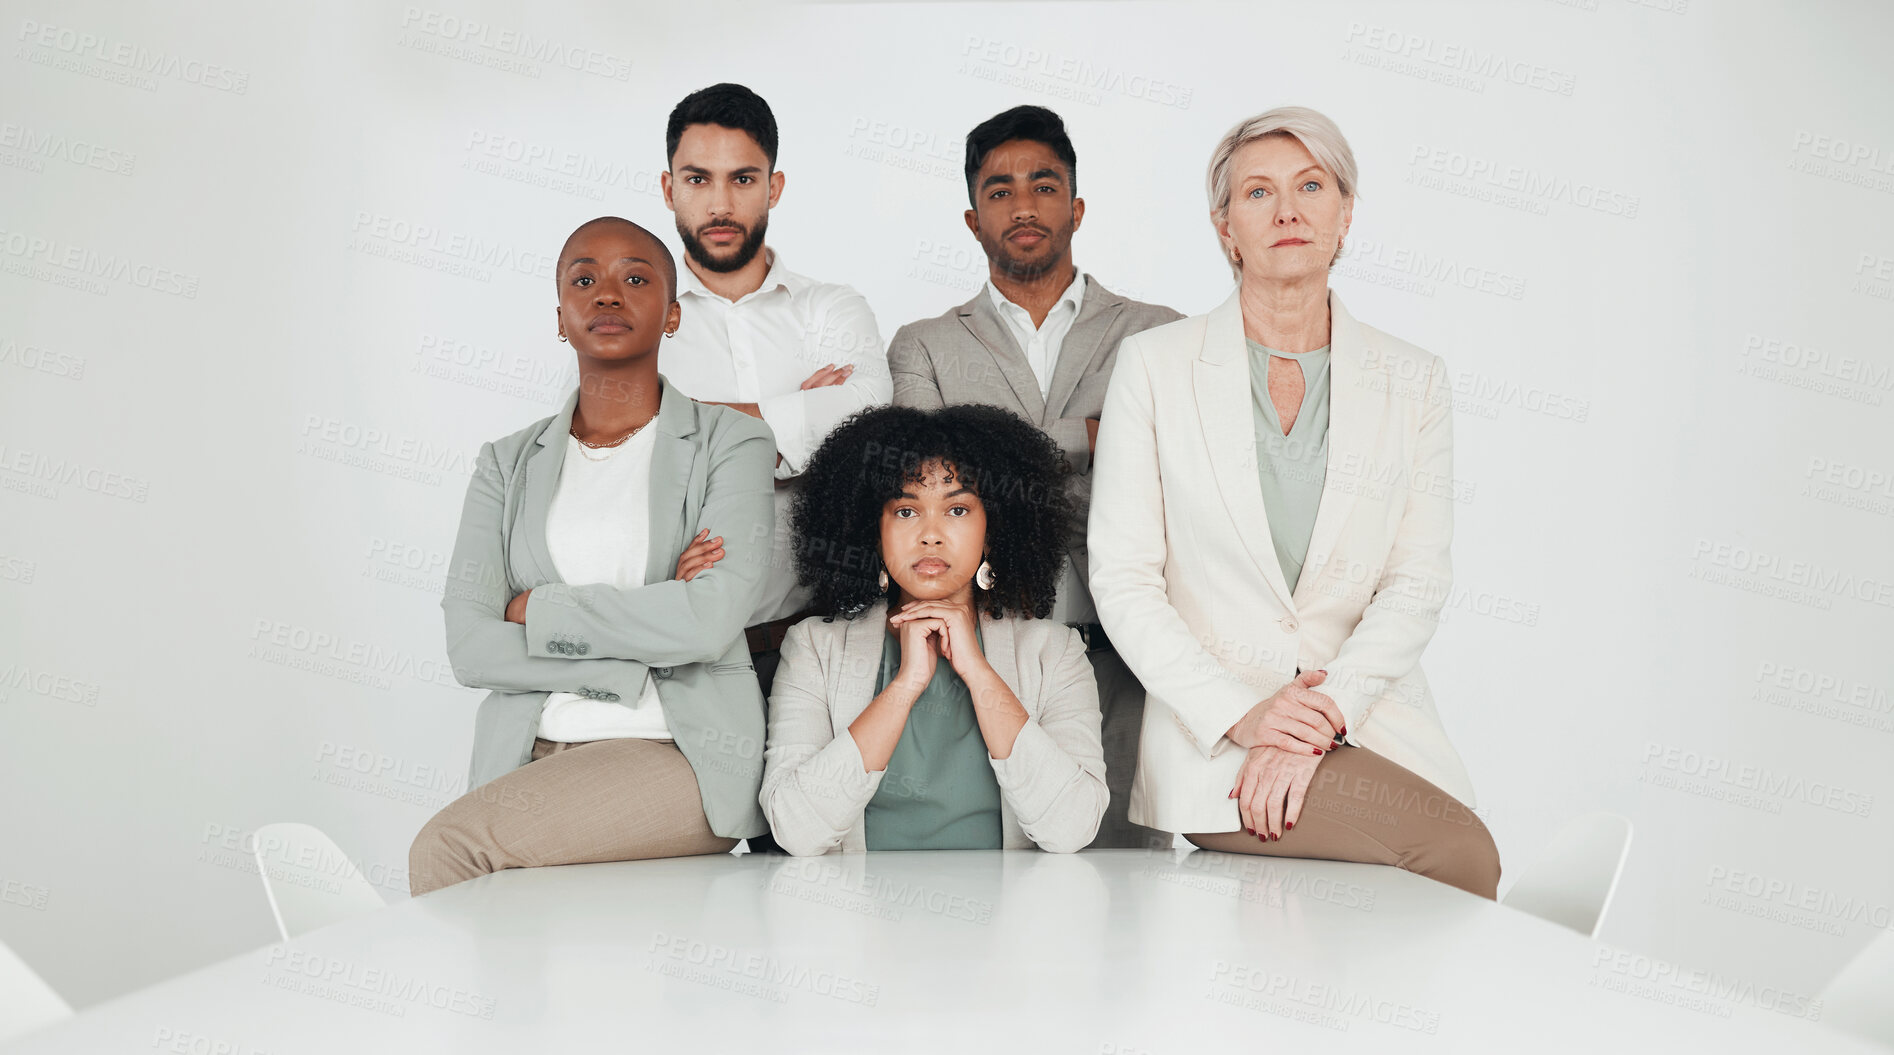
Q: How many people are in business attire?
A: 5